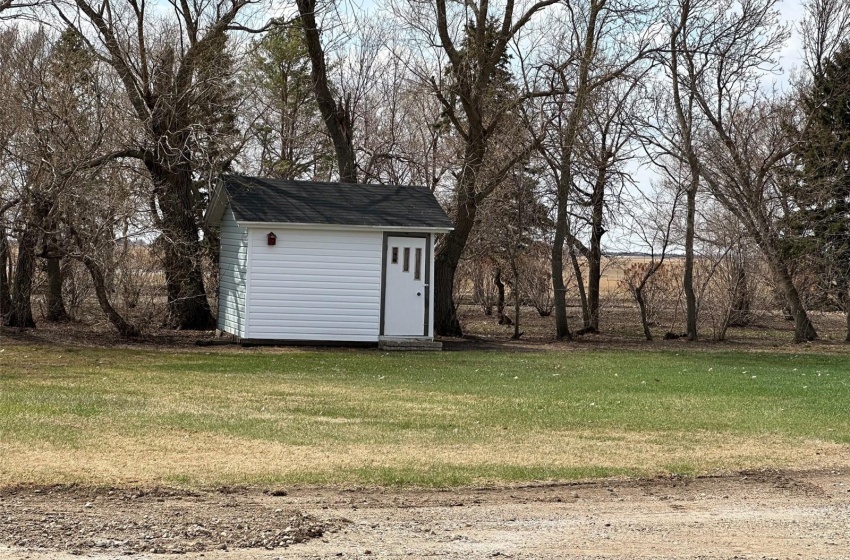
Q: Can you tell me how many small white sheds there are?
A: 1